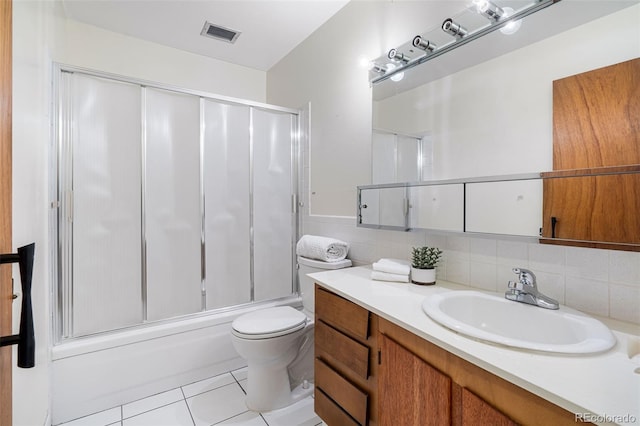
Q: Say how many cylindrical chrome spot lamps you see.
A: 5